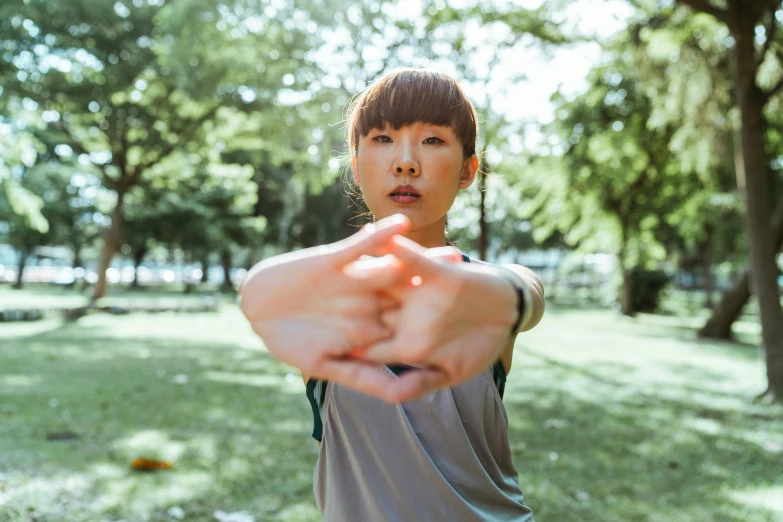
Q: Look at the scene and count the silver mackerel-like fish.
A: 0